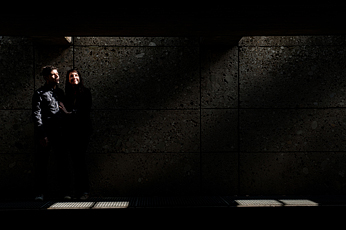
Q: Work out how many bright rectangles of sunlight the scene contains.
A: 4